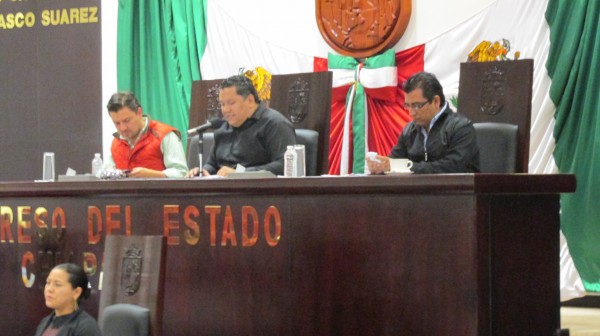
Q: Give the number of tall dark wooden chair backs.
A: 4